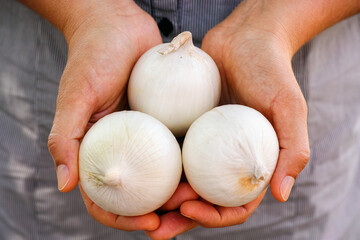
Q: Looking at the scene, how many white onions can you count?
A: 3